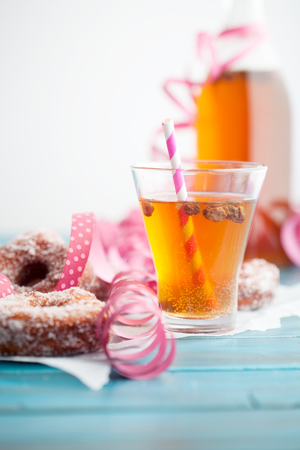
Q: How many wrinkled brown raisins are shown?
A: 4